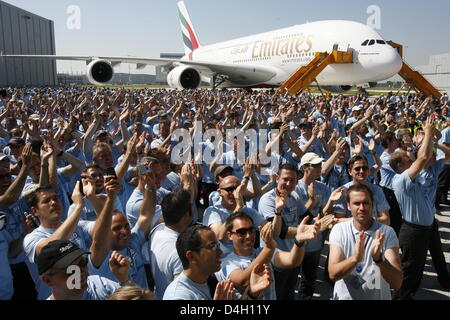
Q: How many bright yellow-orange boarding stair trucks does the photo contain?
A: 2